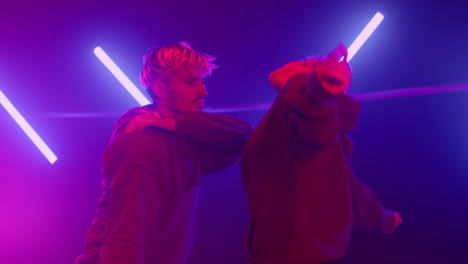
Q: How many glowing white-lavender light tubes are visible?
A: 3